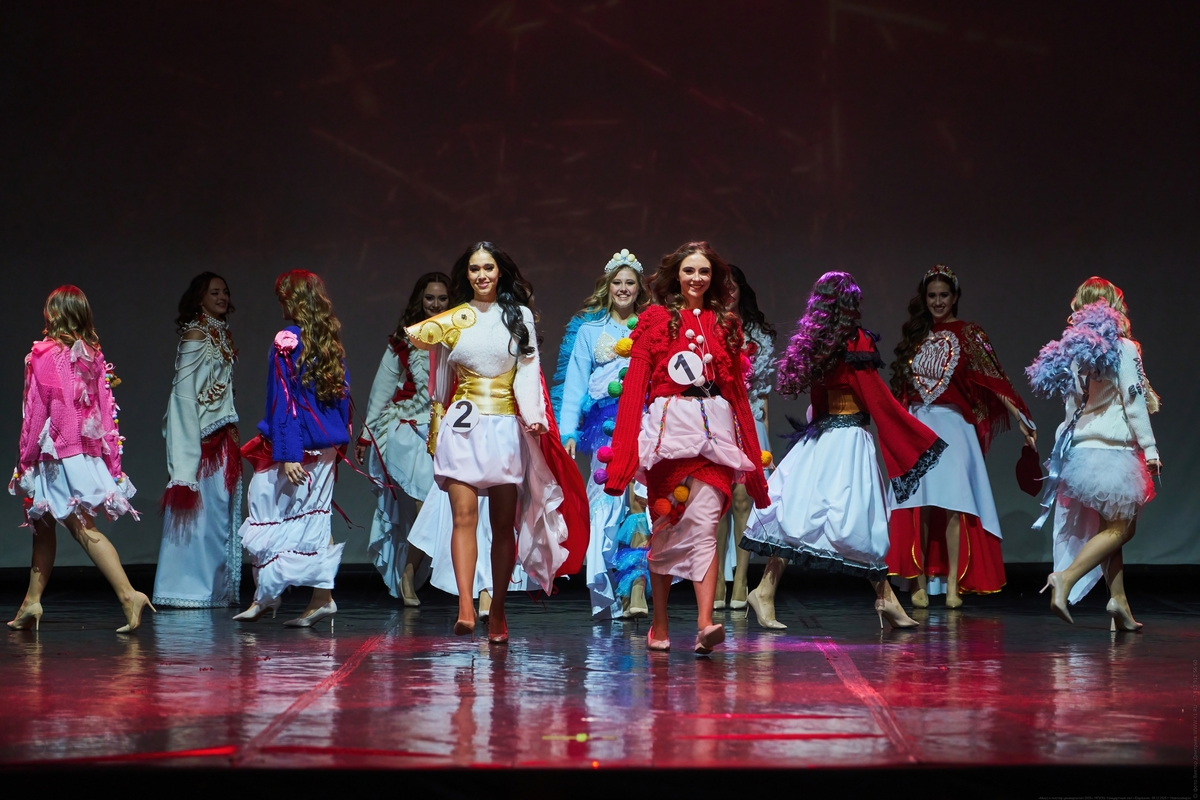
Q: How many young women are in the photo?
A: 11